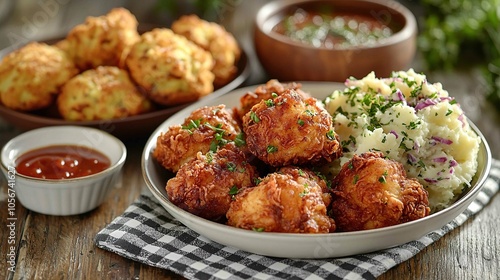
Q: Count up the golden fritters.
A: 5